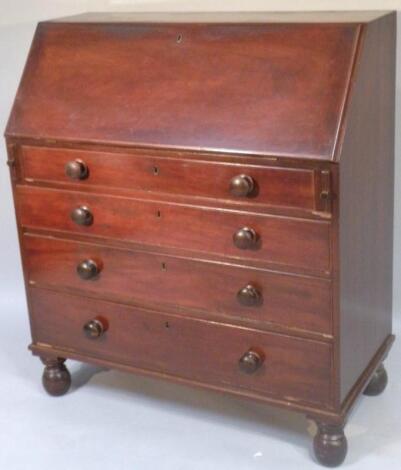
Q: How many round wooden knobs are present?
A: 8